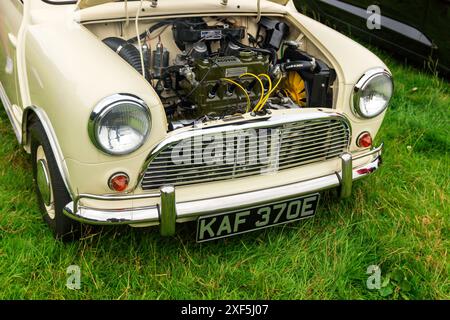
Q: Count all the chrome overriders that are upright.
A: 2